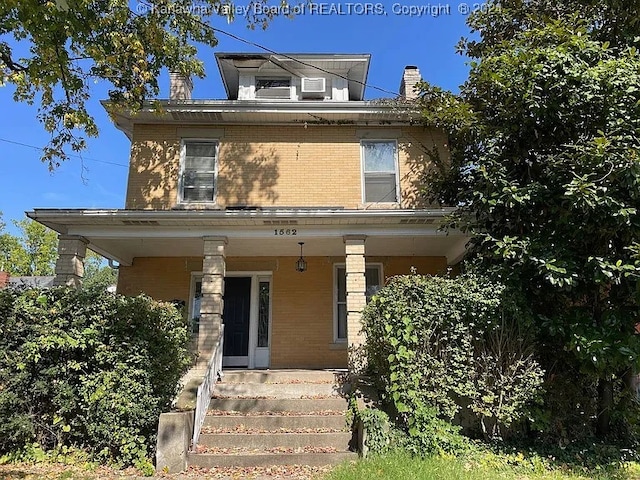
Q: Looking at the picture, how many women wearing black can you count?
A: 0